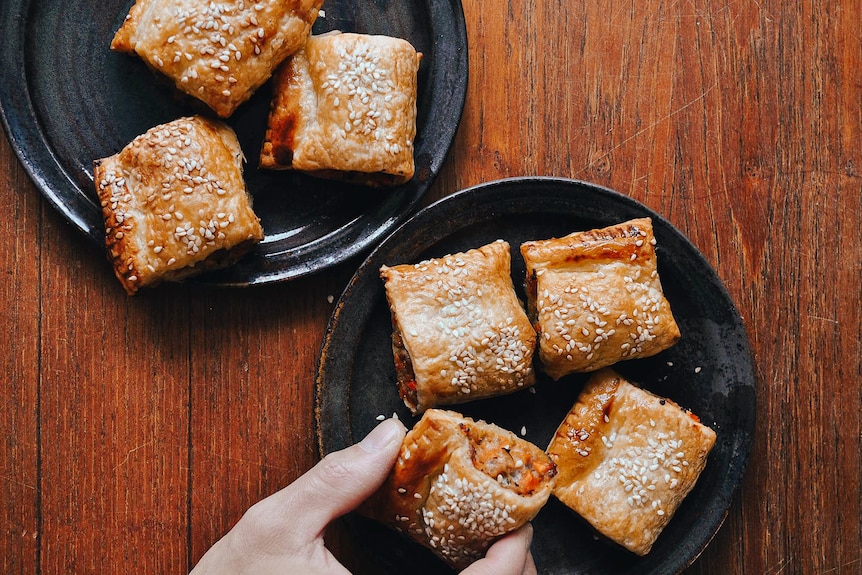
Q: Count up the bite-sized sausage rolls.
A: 7